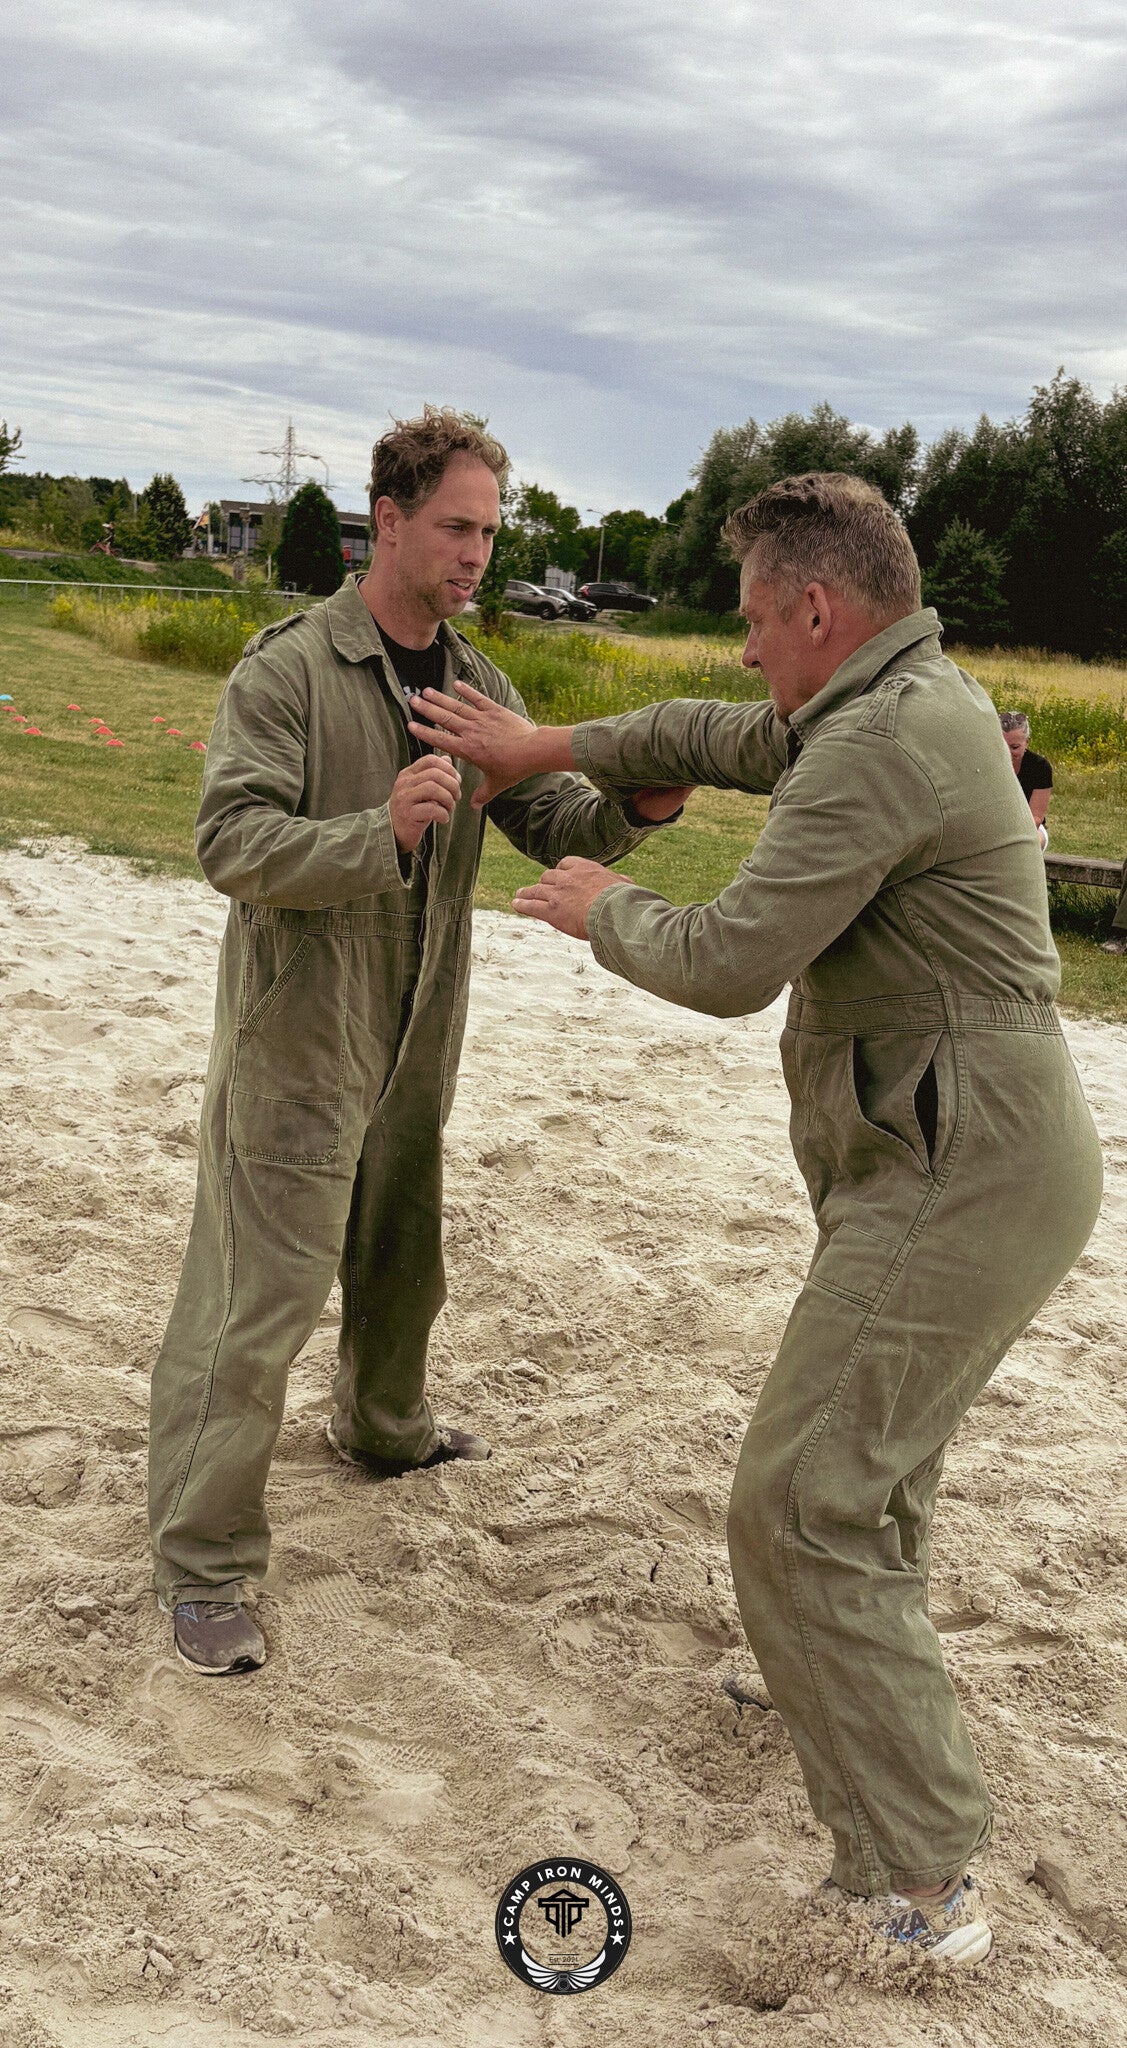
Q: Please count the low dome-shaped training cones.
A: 11